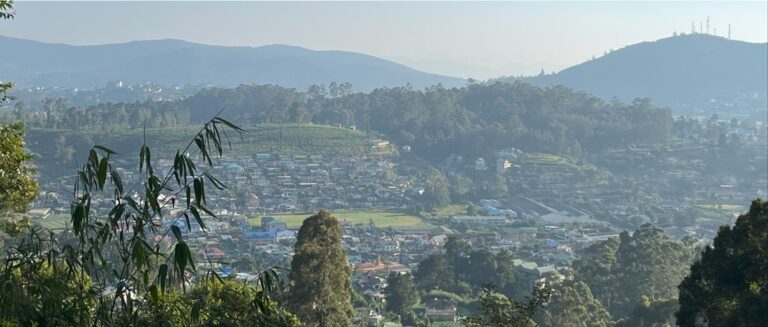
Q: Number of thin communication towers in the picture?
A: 5